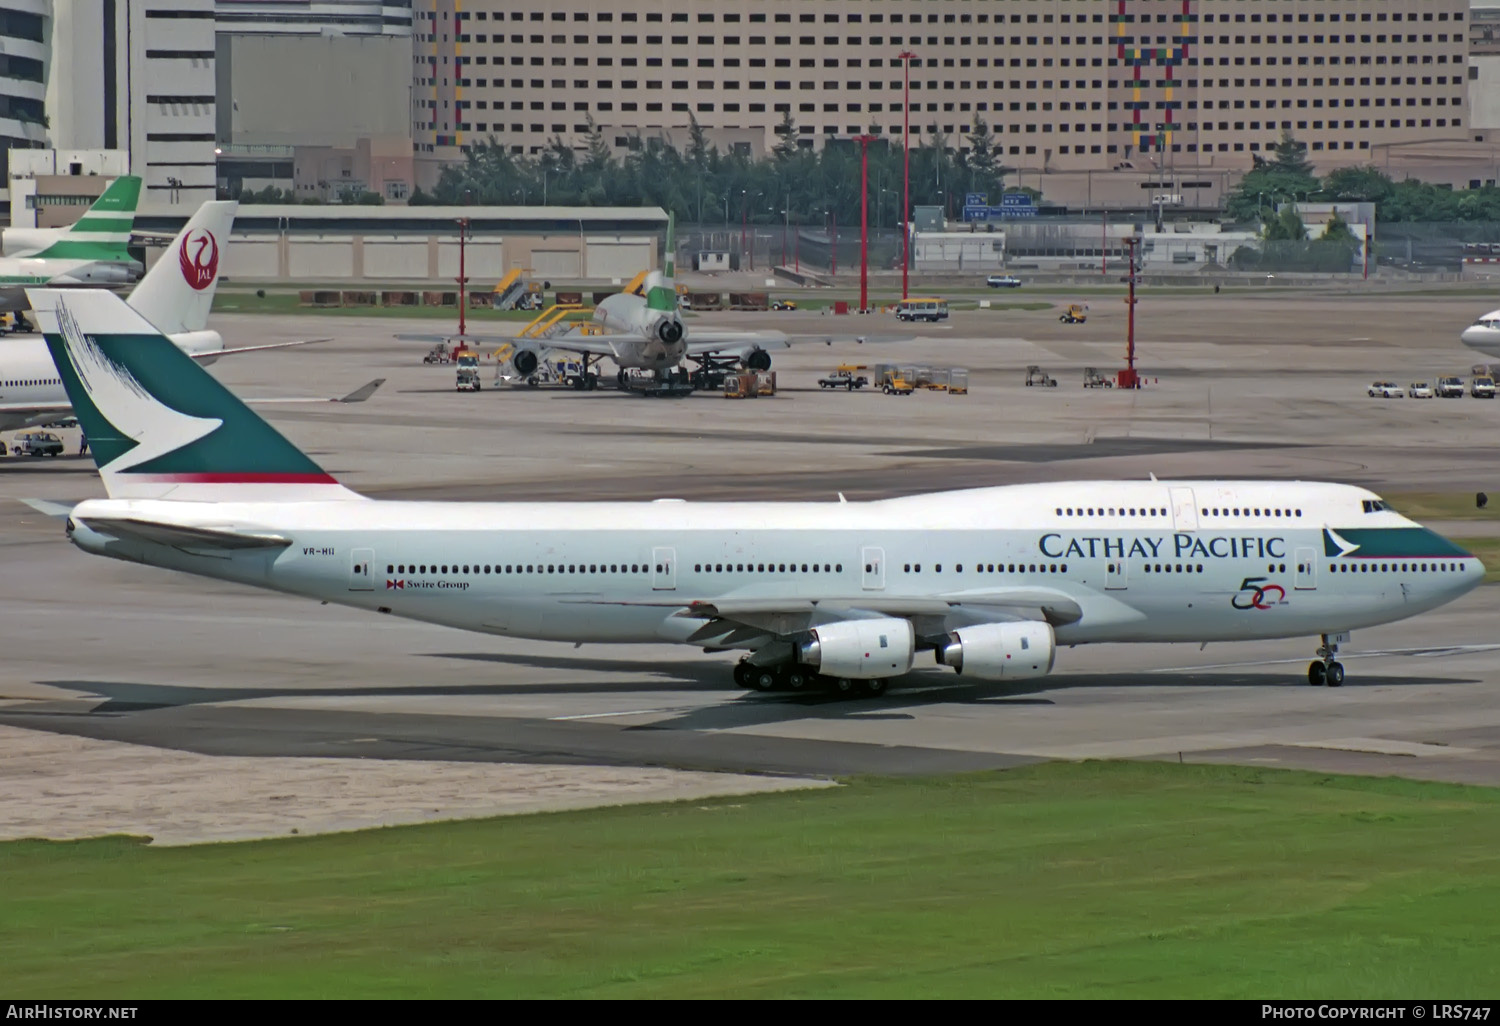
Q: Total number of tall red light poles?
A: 4